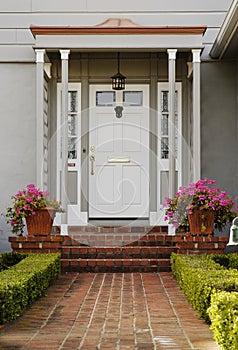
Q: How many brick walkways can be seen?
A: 1